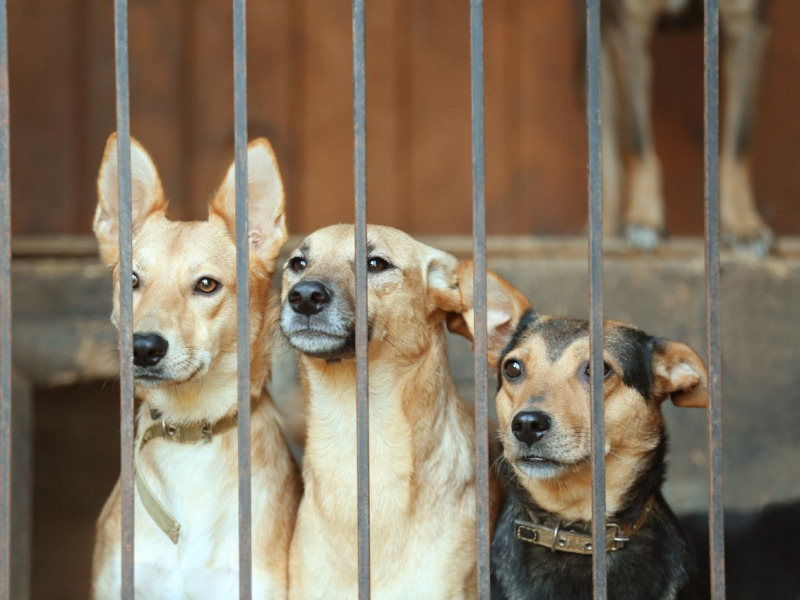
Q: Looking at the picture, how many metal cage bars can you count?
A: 7